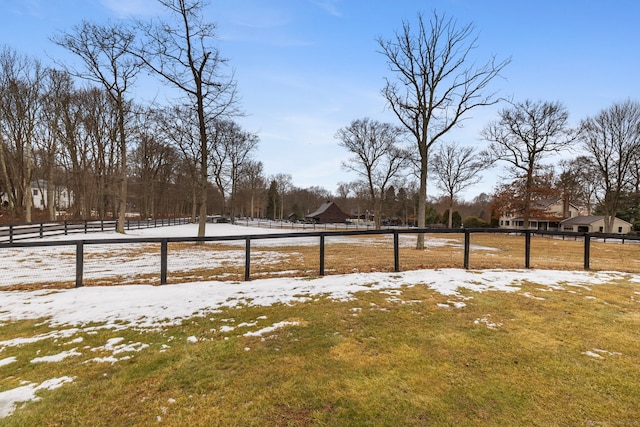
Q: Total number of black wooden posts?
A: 8